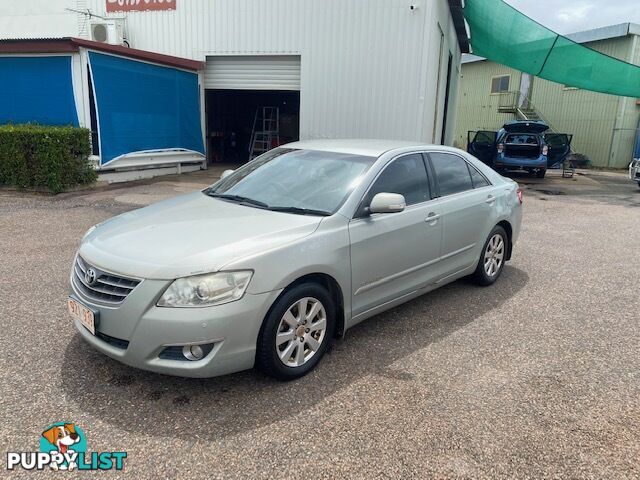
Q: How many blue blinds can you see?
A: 2